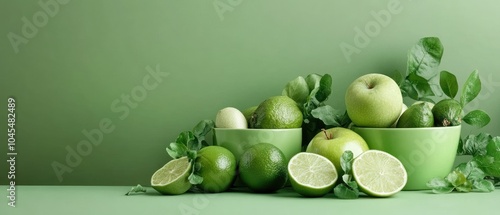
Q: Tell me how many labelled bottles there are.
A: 0